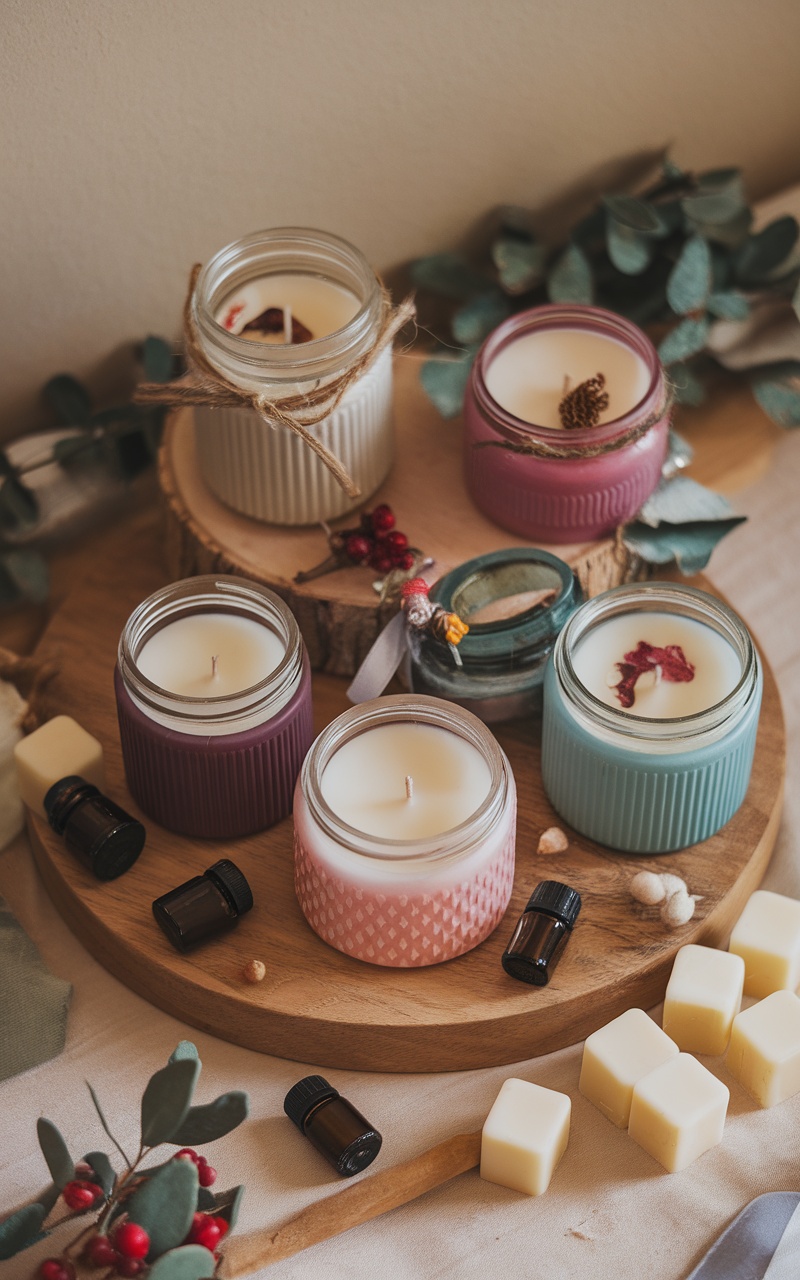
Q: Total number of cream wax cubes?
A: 7